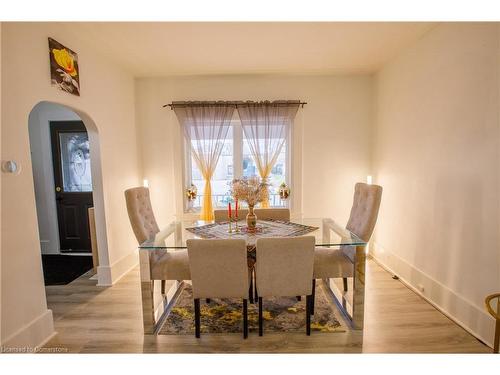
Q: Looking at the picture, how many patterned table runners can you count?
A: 1